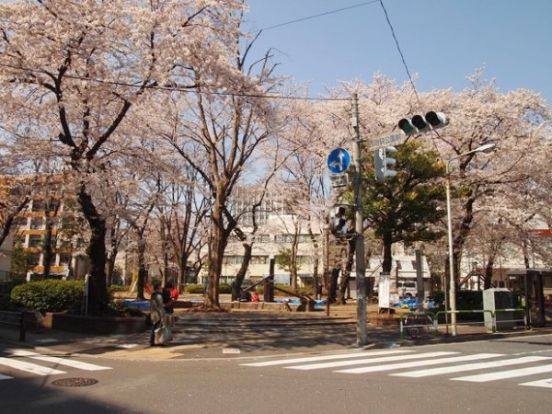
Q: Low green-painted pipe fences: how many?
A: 3